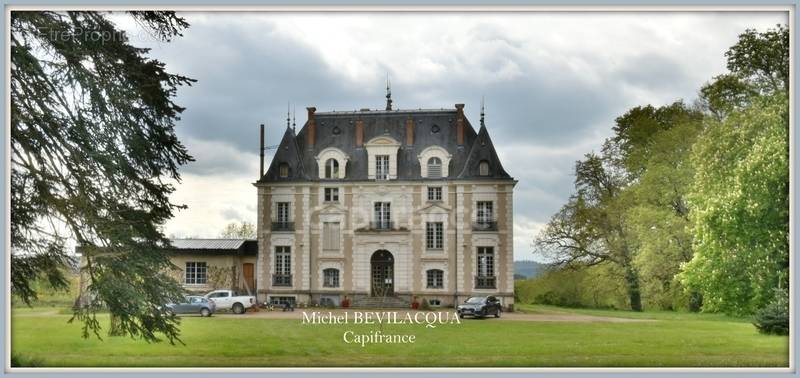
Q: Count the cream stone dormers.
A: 3